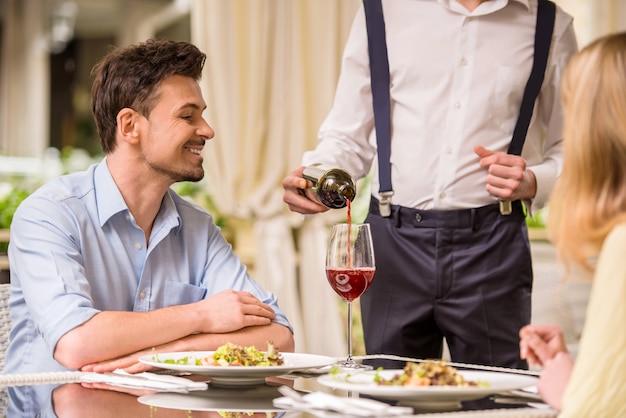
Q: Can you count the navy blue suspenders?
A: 2